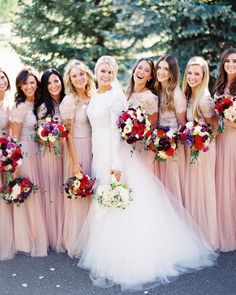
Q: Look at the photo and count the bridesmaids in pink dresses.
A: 8